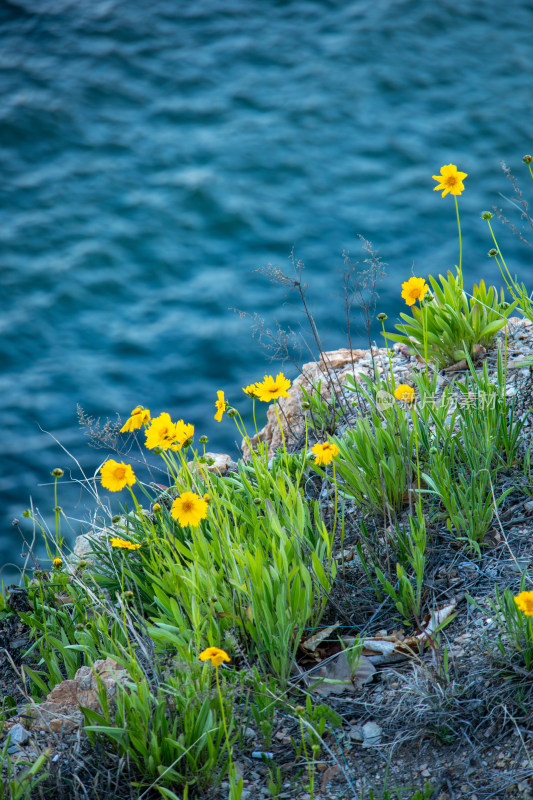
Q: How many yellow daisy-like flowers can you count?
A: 15